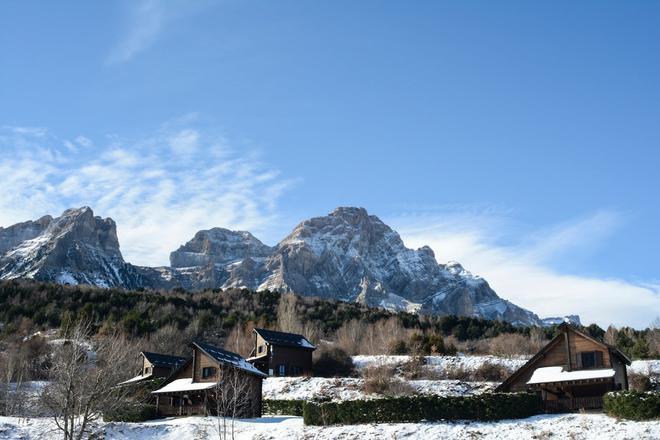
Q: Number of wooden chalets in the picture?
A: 4